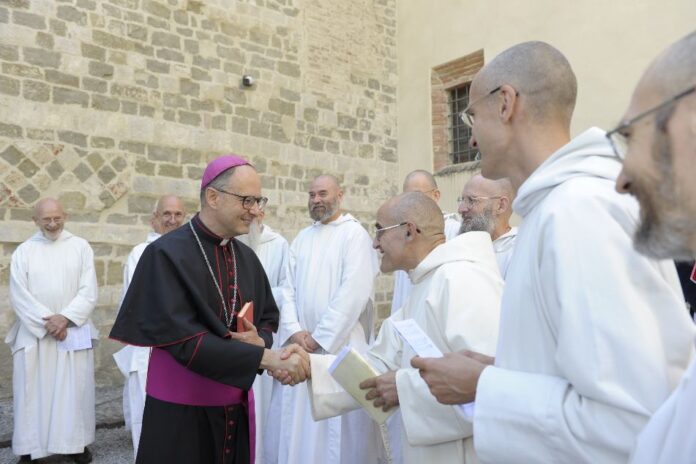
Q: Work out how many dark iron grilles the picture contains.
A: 1